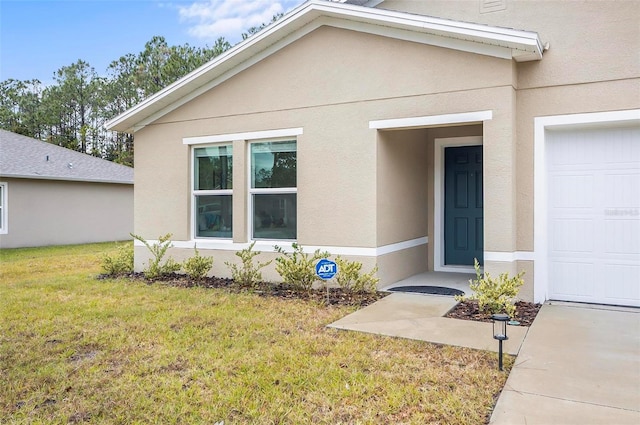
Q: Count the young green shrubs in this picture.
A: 7